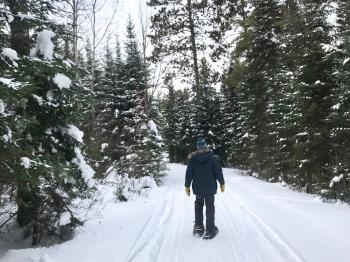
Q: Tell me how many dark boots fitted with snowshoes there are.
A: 2